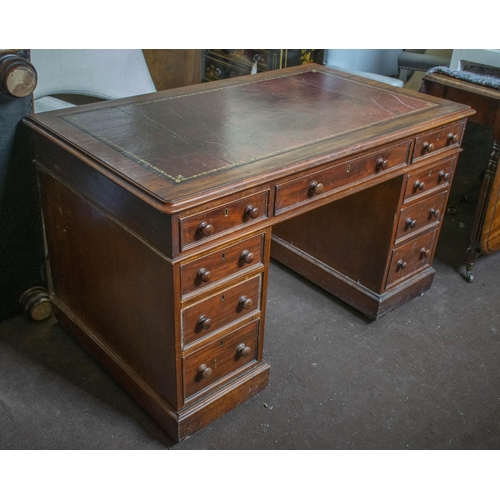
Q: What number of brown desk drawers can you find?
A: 9